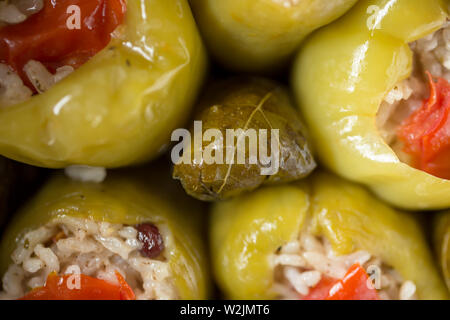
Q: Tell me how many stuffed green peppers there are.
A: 5